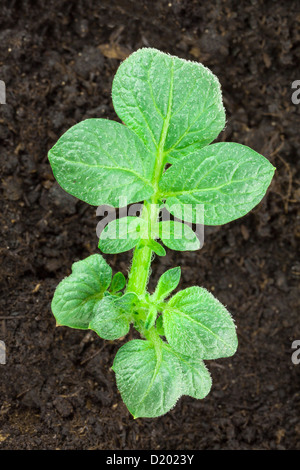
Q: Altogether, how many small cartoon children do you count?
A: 0